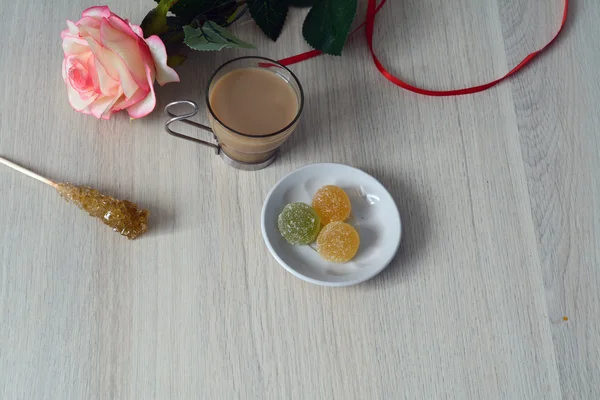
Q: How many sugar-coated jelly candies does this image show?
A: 3